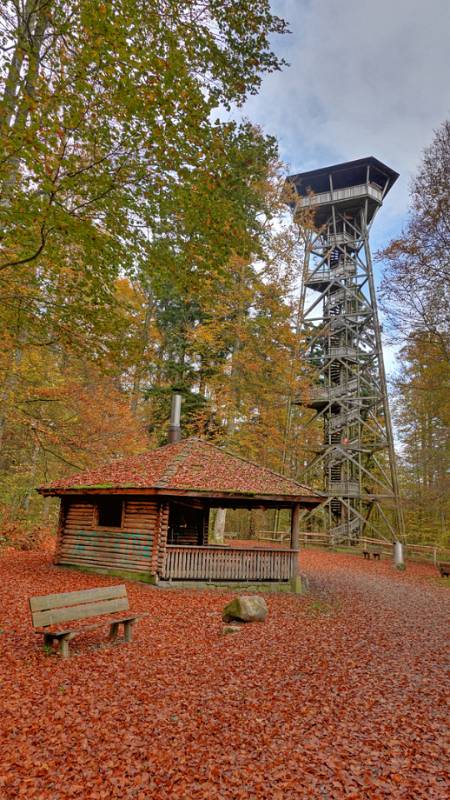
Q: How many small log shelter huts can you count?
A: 1